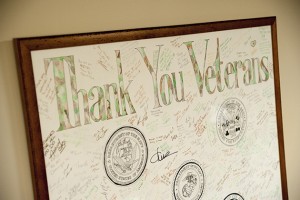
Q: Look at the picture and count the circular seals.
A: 4